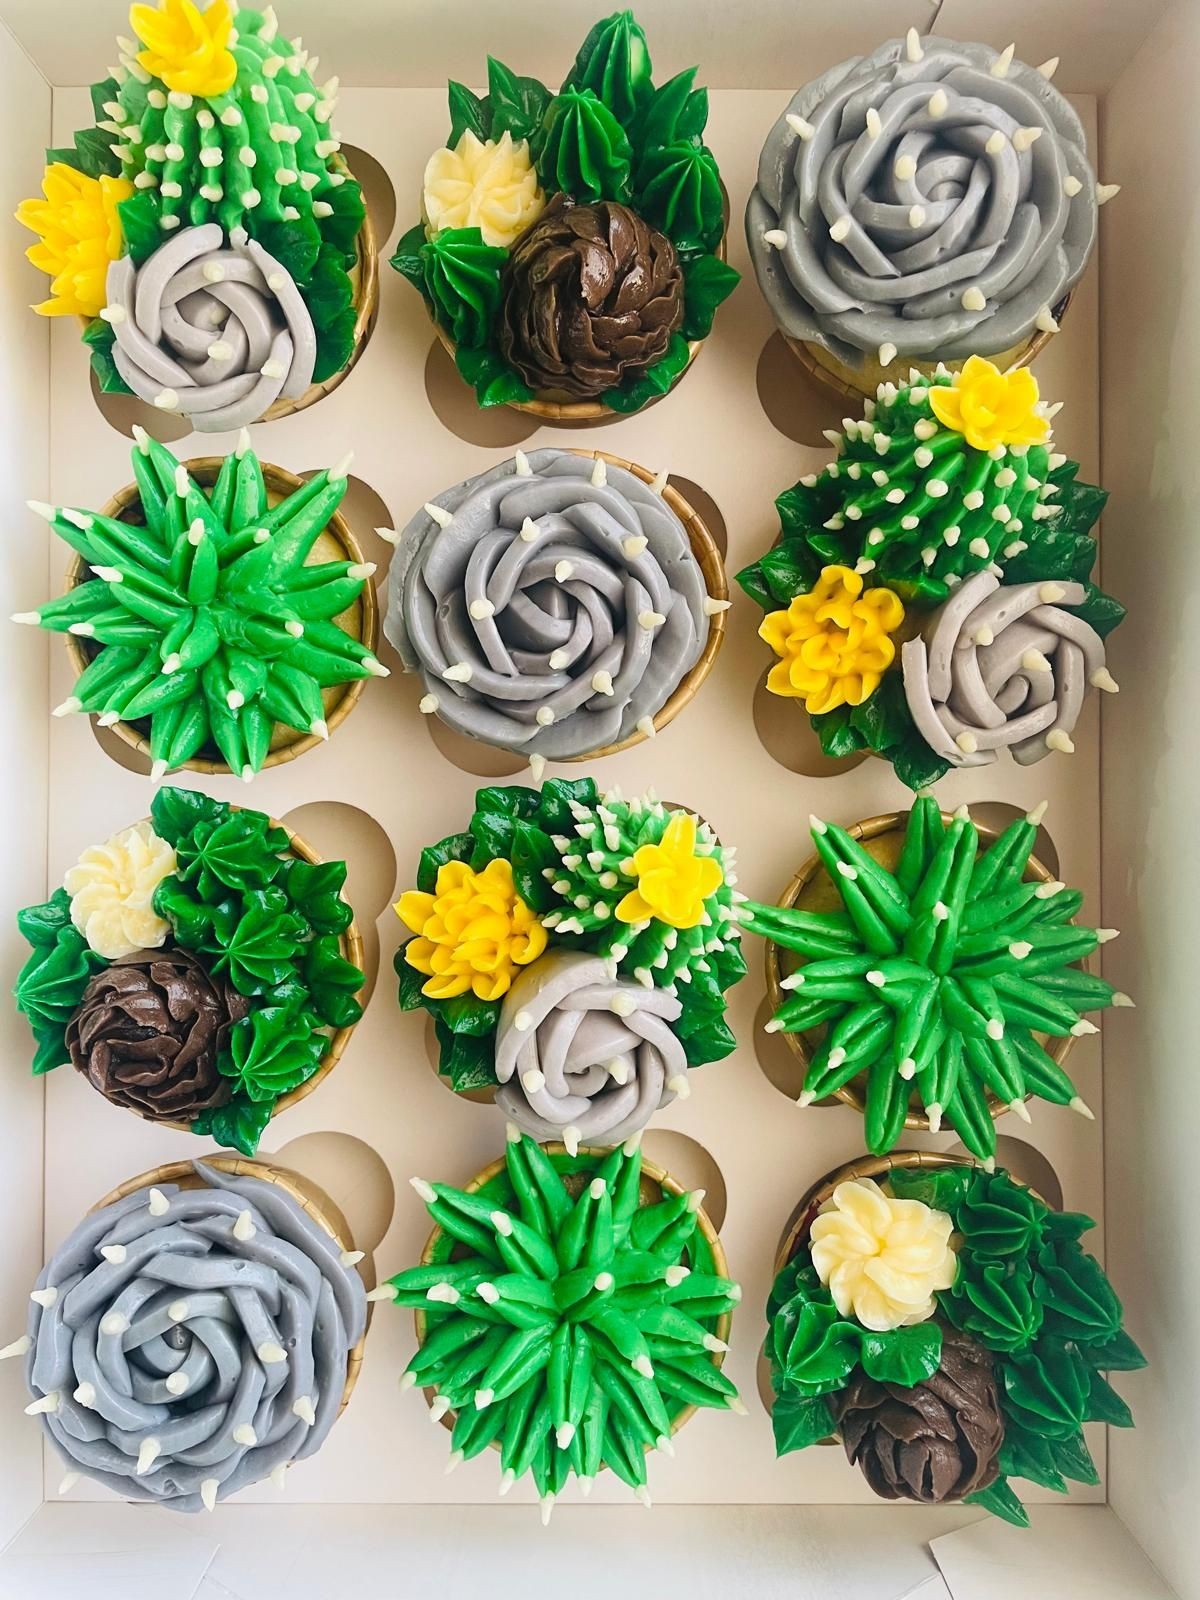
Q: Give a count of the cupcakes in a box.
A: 12